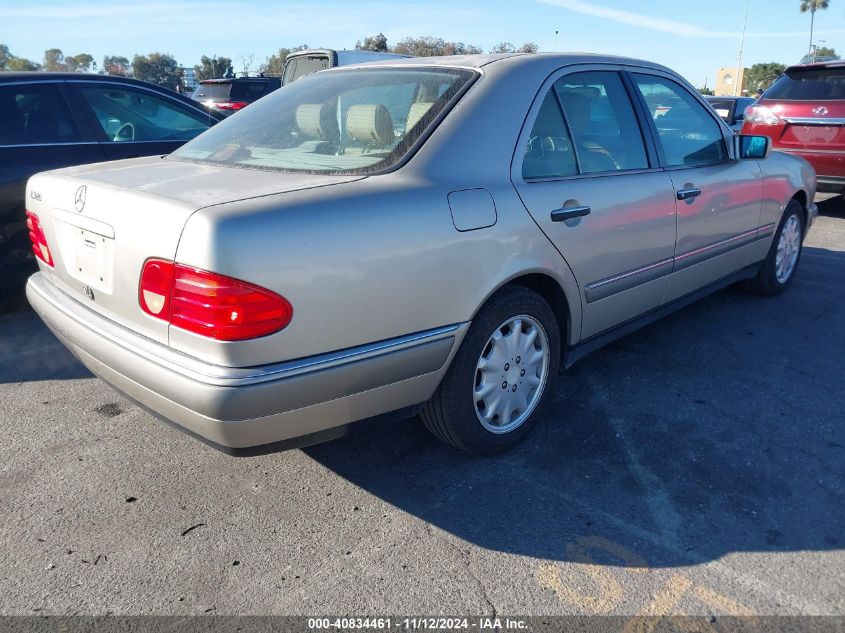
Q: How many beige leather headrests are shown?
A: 3